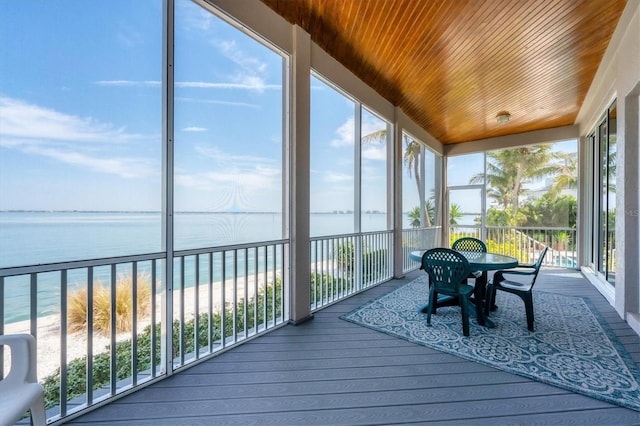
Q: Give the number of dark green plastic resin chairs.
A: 3